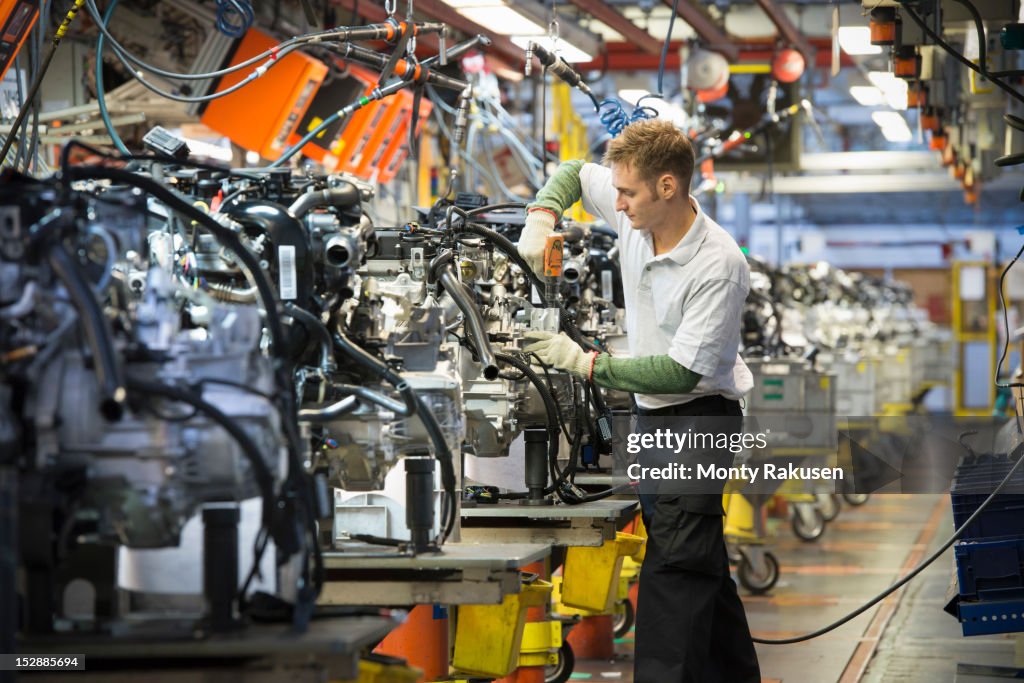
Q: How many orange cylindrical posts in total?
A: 3